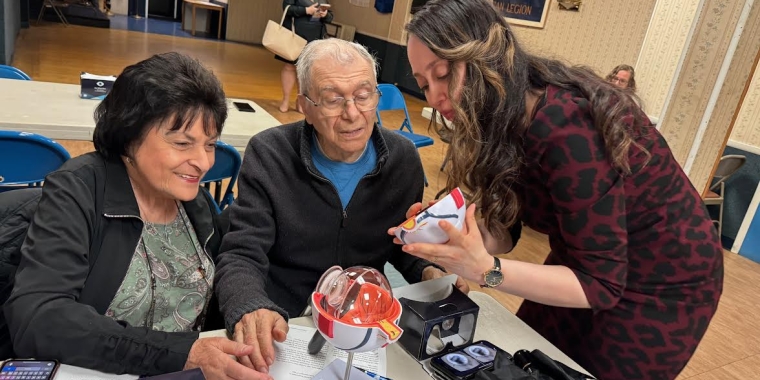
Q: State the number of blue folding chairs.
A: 4